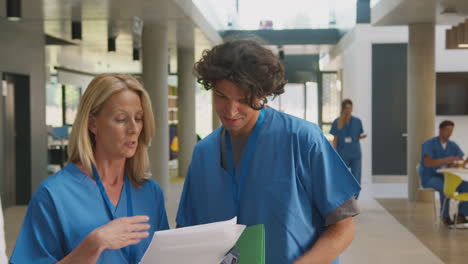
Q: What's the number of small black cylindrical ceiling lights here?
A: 4